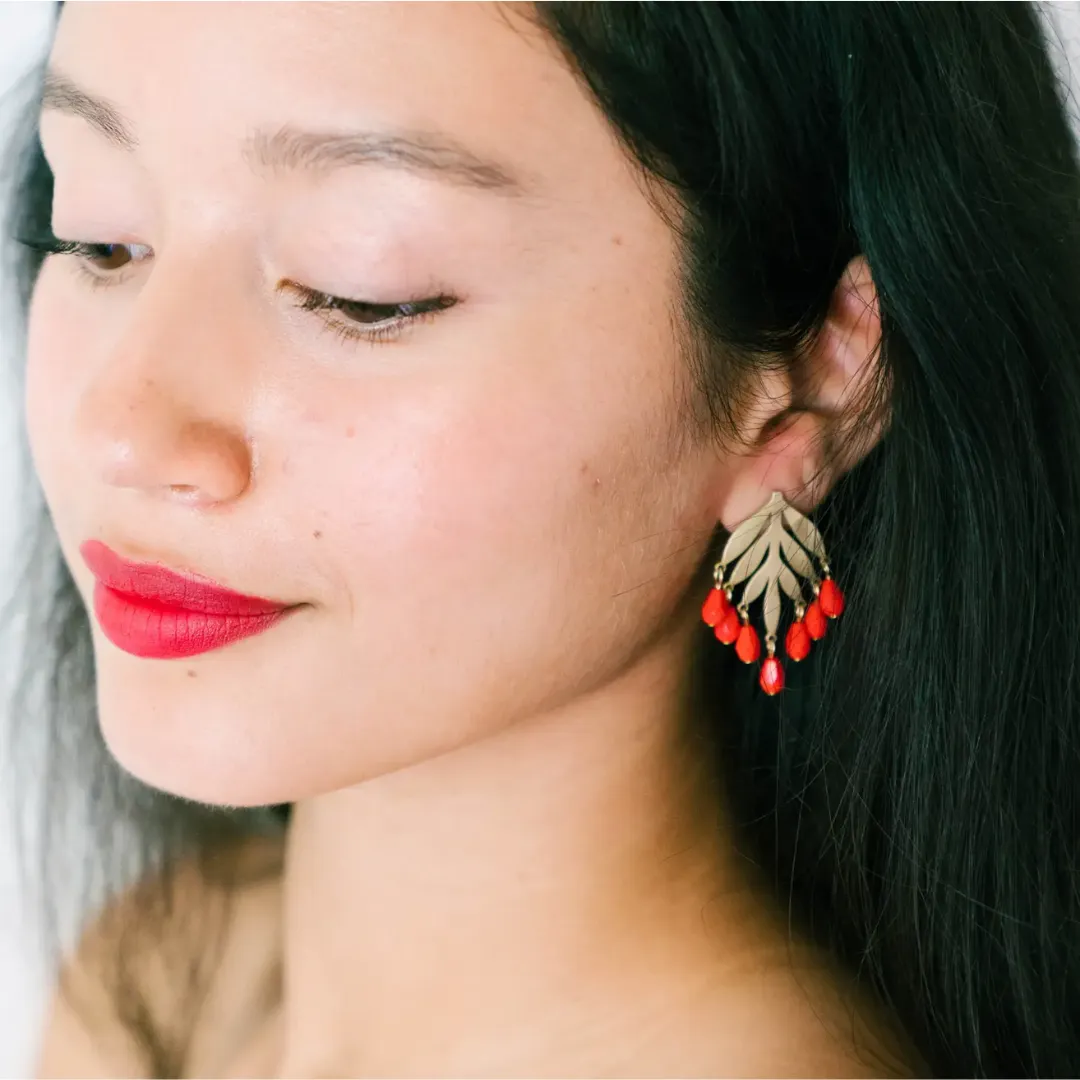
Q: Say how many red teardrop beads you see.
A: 7